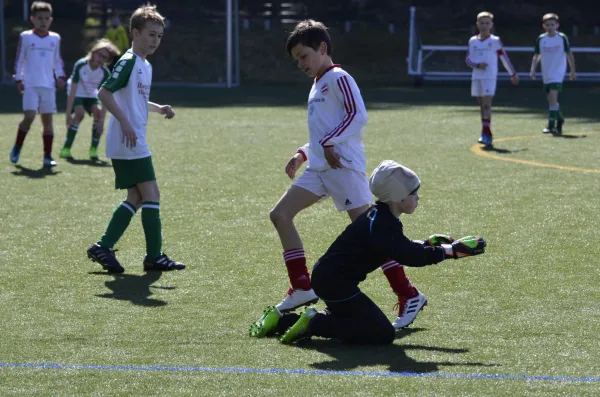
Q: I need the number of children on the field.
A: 7